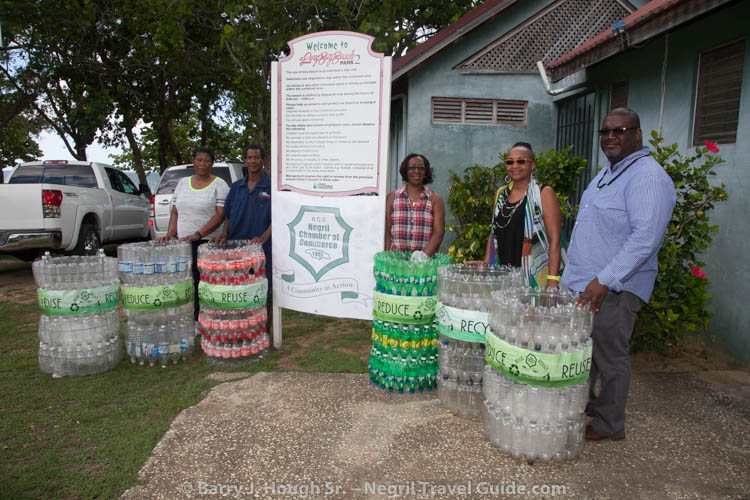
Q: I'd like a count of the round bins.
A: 6